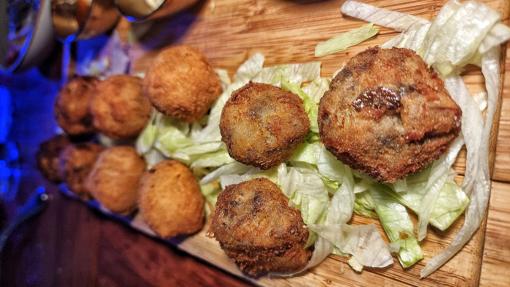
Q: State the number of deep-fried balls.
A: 10